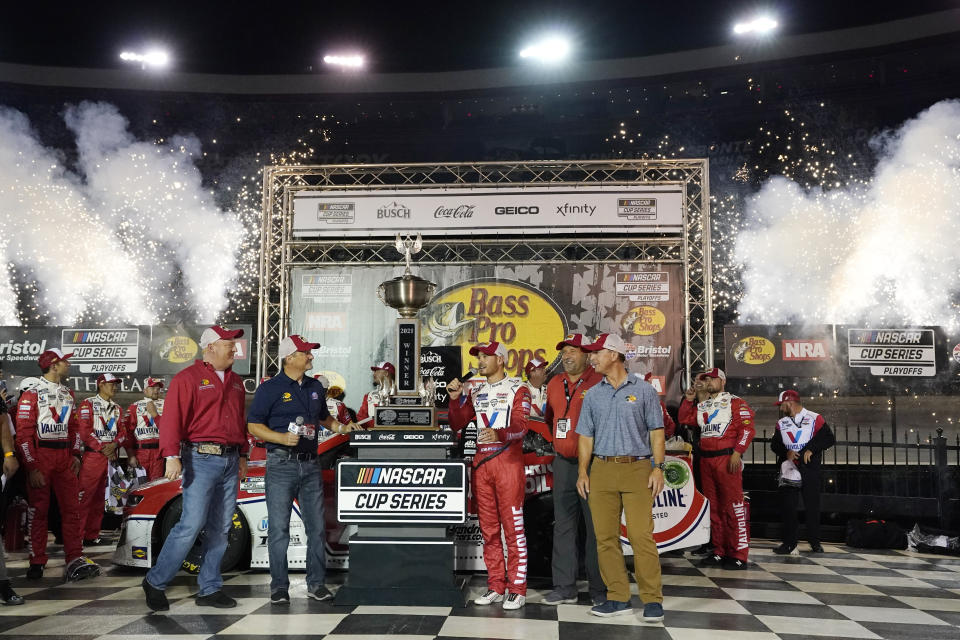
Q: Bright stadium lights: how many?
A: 4